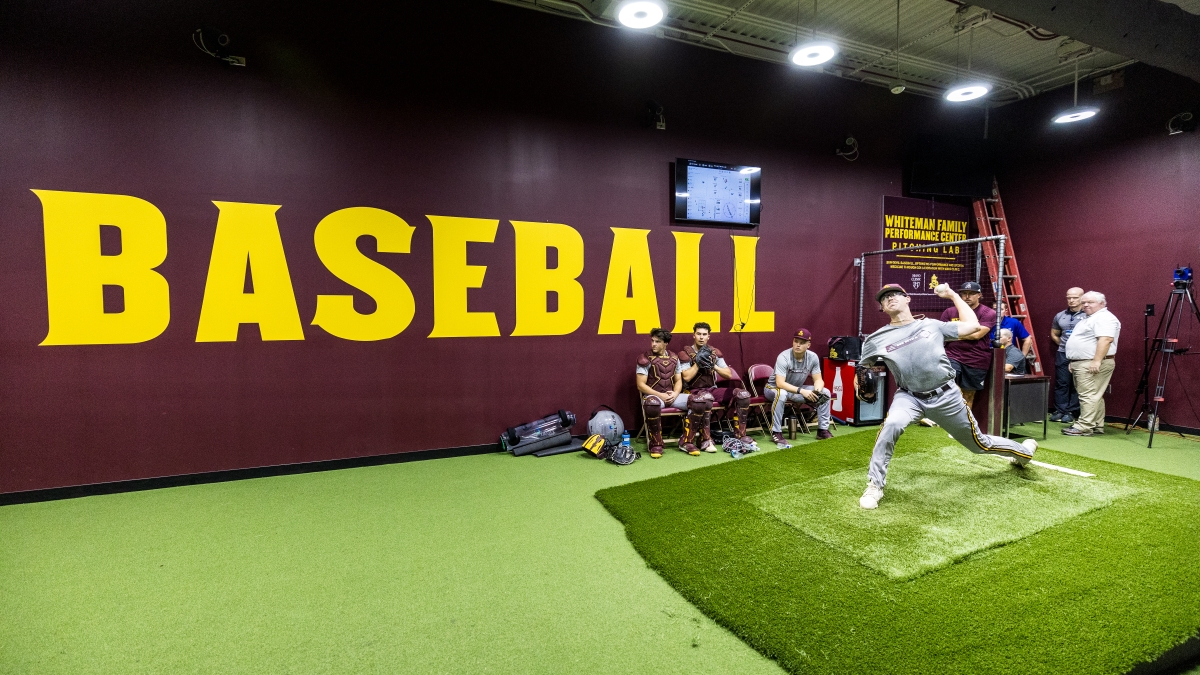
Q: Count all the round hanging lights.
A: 4